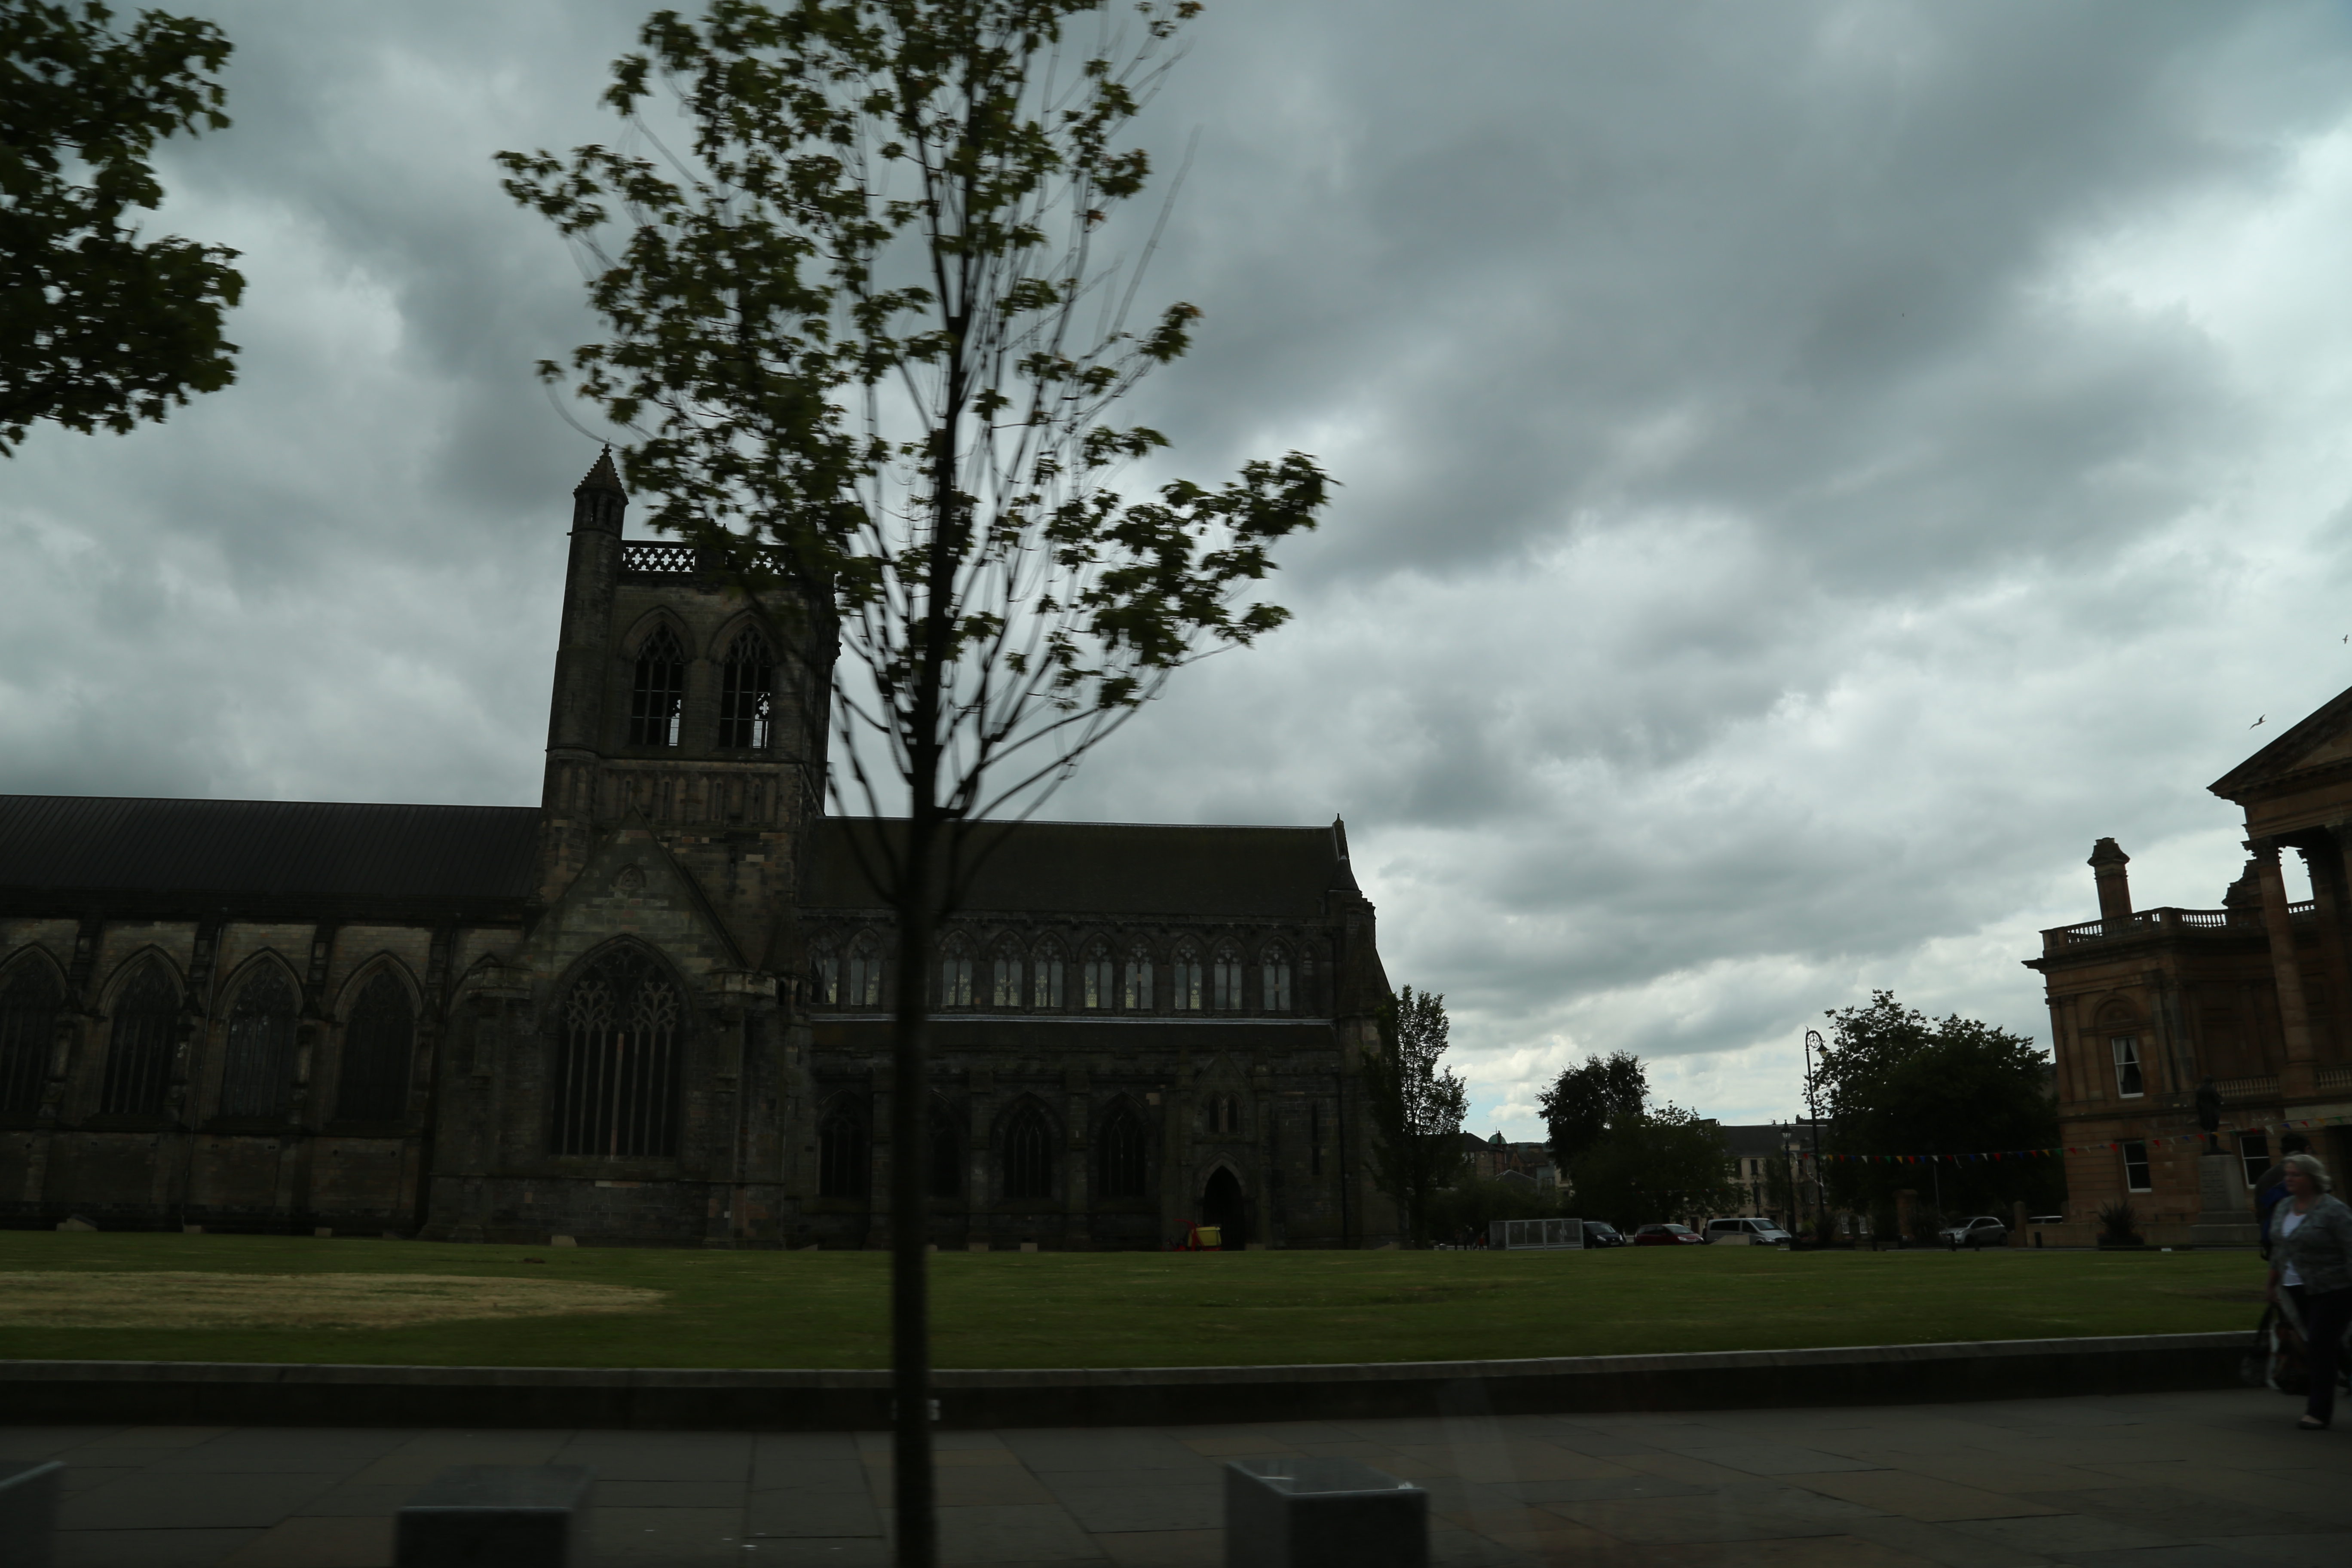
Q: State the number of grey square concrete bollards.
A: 3